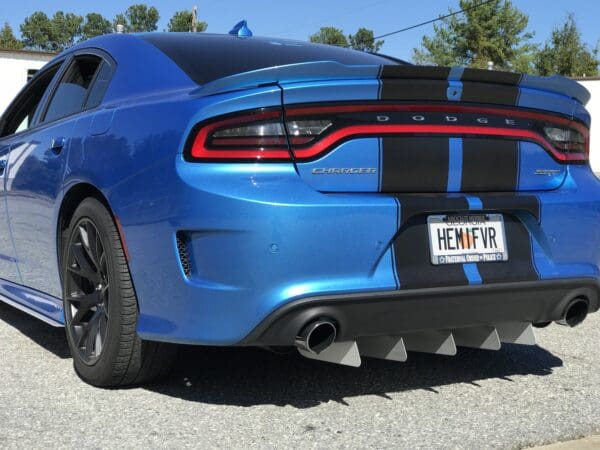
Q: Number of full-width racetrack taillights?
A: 1